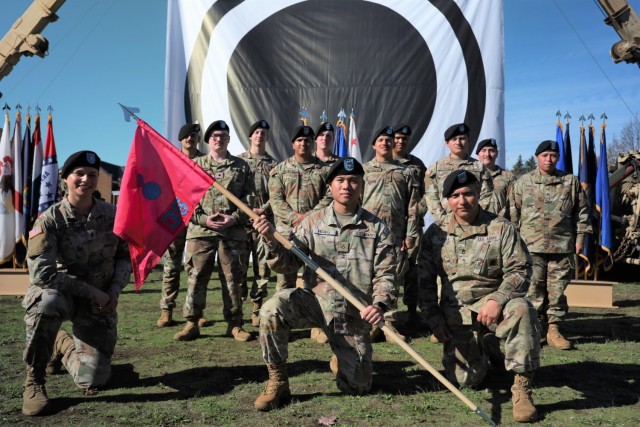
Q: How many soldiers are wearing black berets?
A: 13